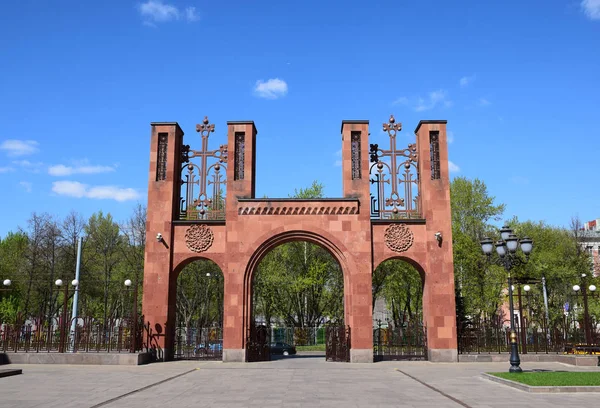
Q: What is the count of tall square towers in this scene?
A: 4